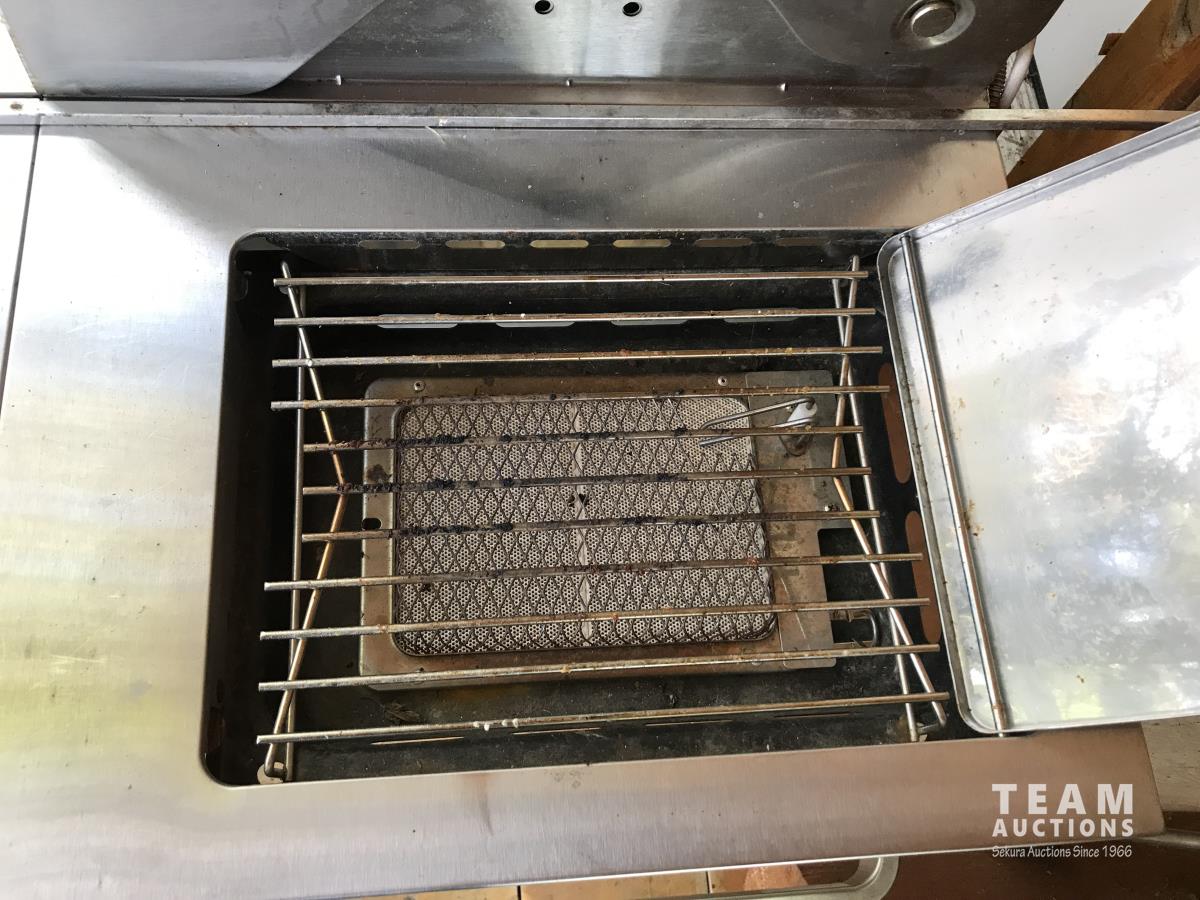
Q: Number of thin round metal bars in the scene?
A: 11